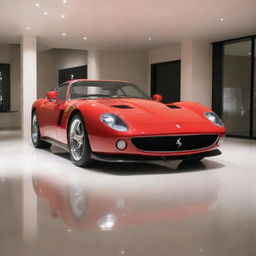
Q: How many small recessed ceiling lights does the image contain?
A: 9